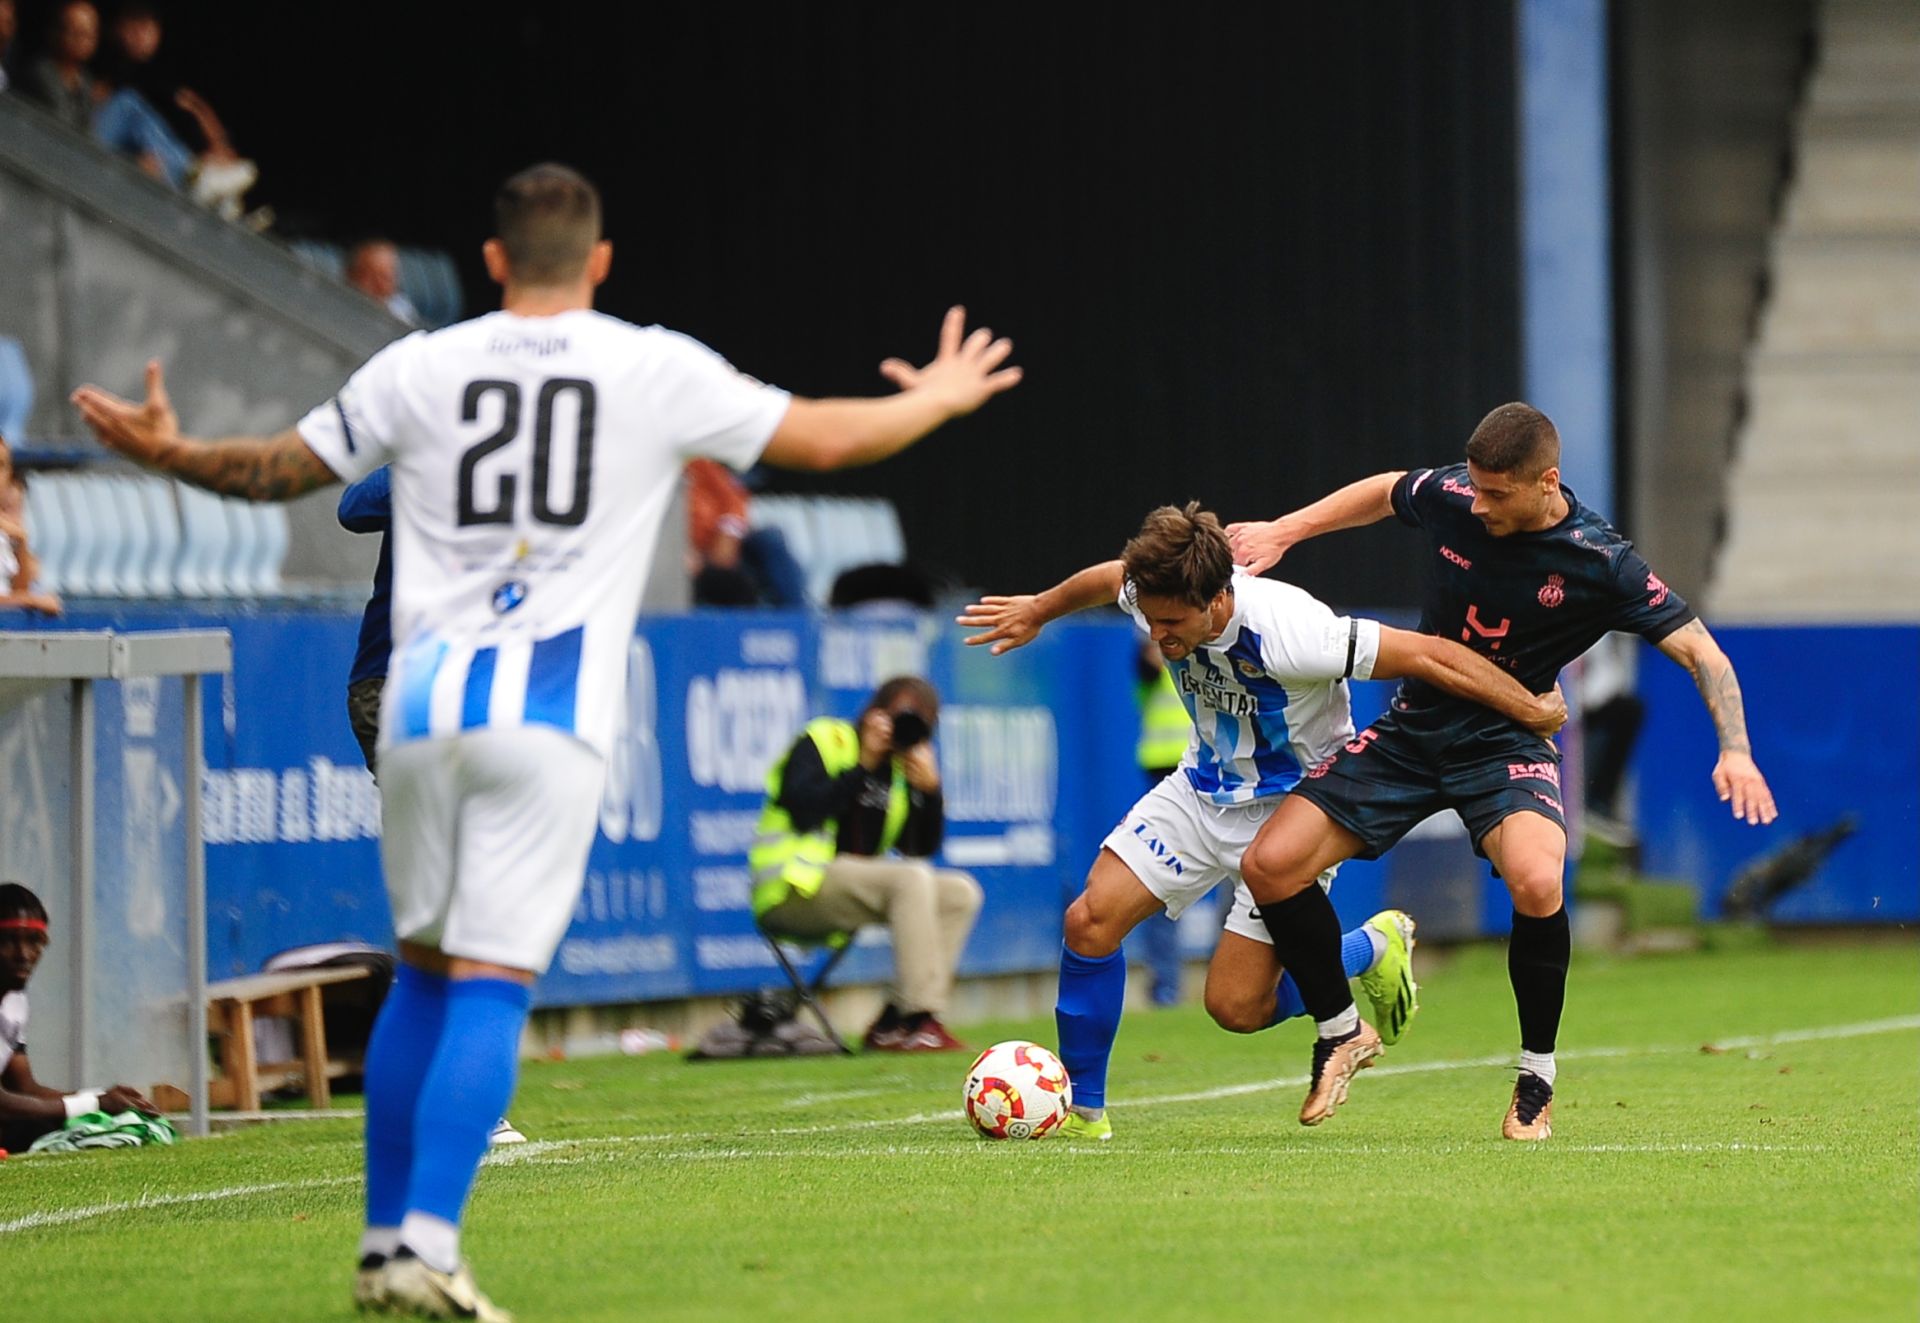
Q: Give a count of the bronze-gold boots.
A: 2